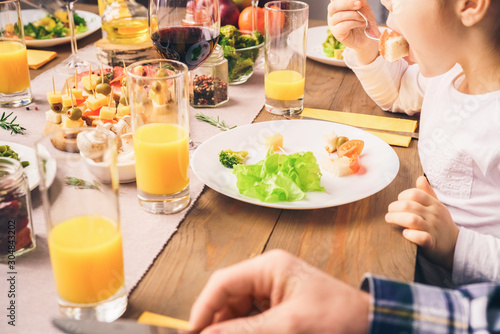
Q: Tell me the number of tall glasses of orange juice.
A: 4